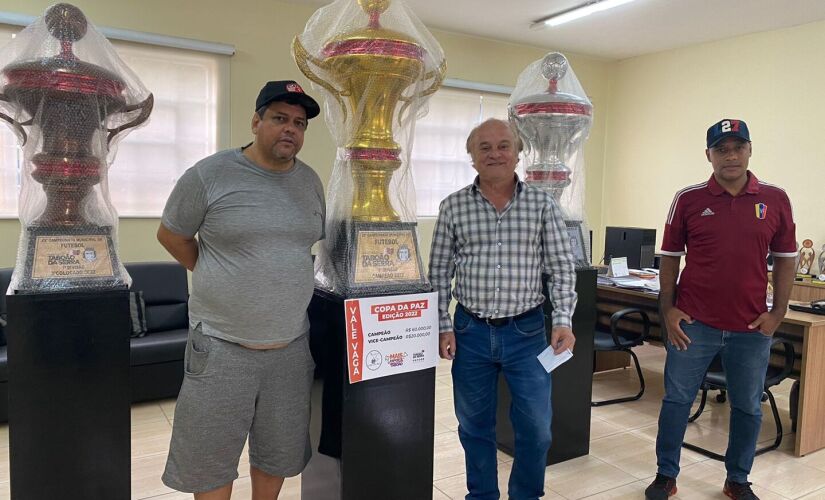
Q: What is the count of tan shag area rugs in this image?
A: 0